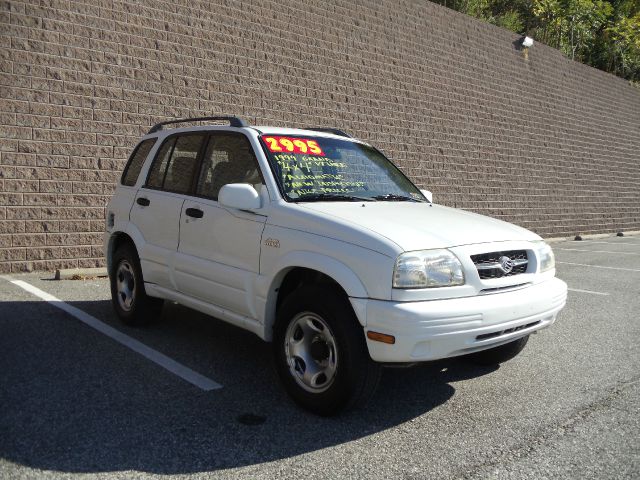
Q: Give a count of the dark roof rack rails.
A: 2